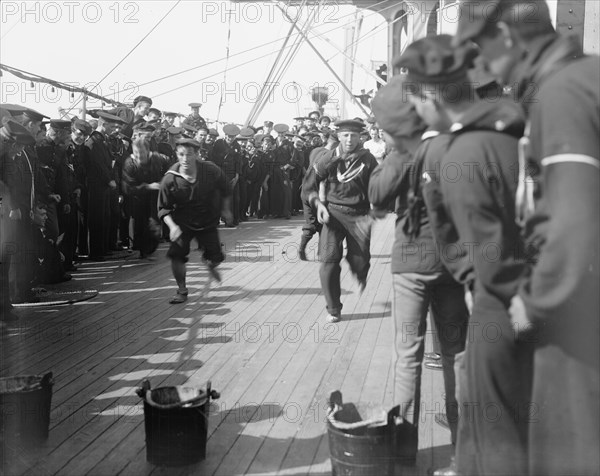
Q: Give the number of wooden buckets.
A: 3